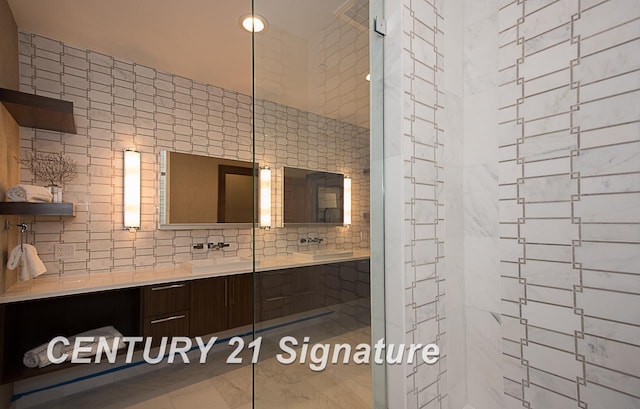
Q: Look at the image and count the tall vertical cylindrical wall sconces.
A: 3